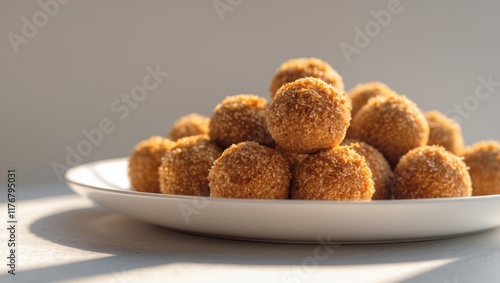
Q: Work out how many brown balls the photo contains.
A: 15